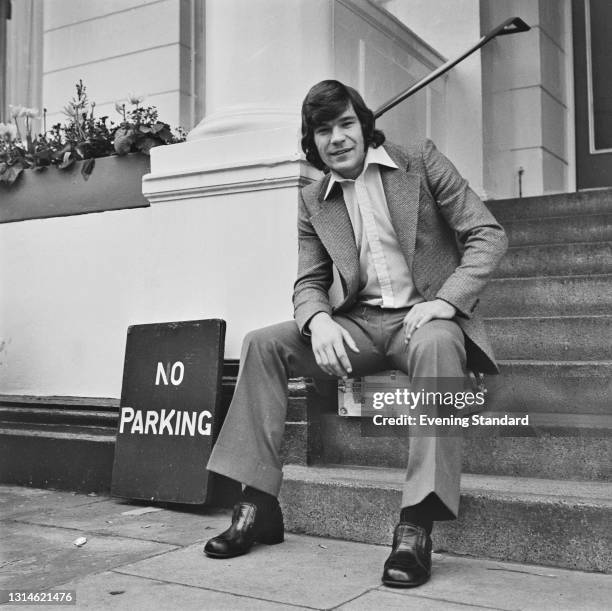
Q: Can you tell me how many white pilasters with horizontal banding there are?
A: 2